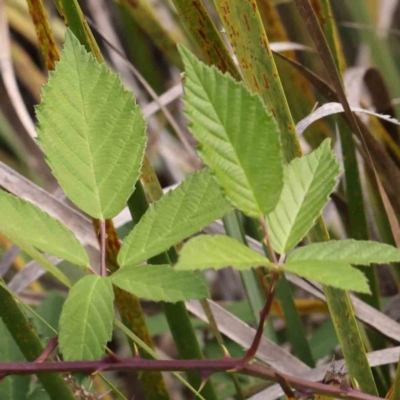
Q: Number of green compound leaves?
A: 2